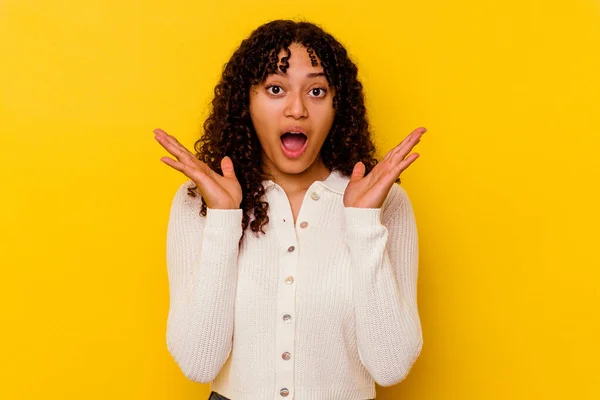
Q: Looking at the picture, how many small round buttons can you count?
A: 7